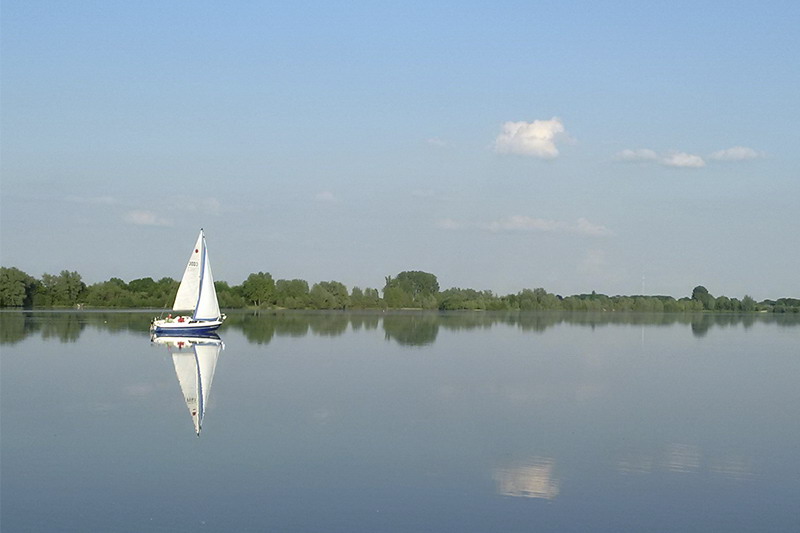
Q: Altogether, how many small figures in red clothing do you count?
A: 2